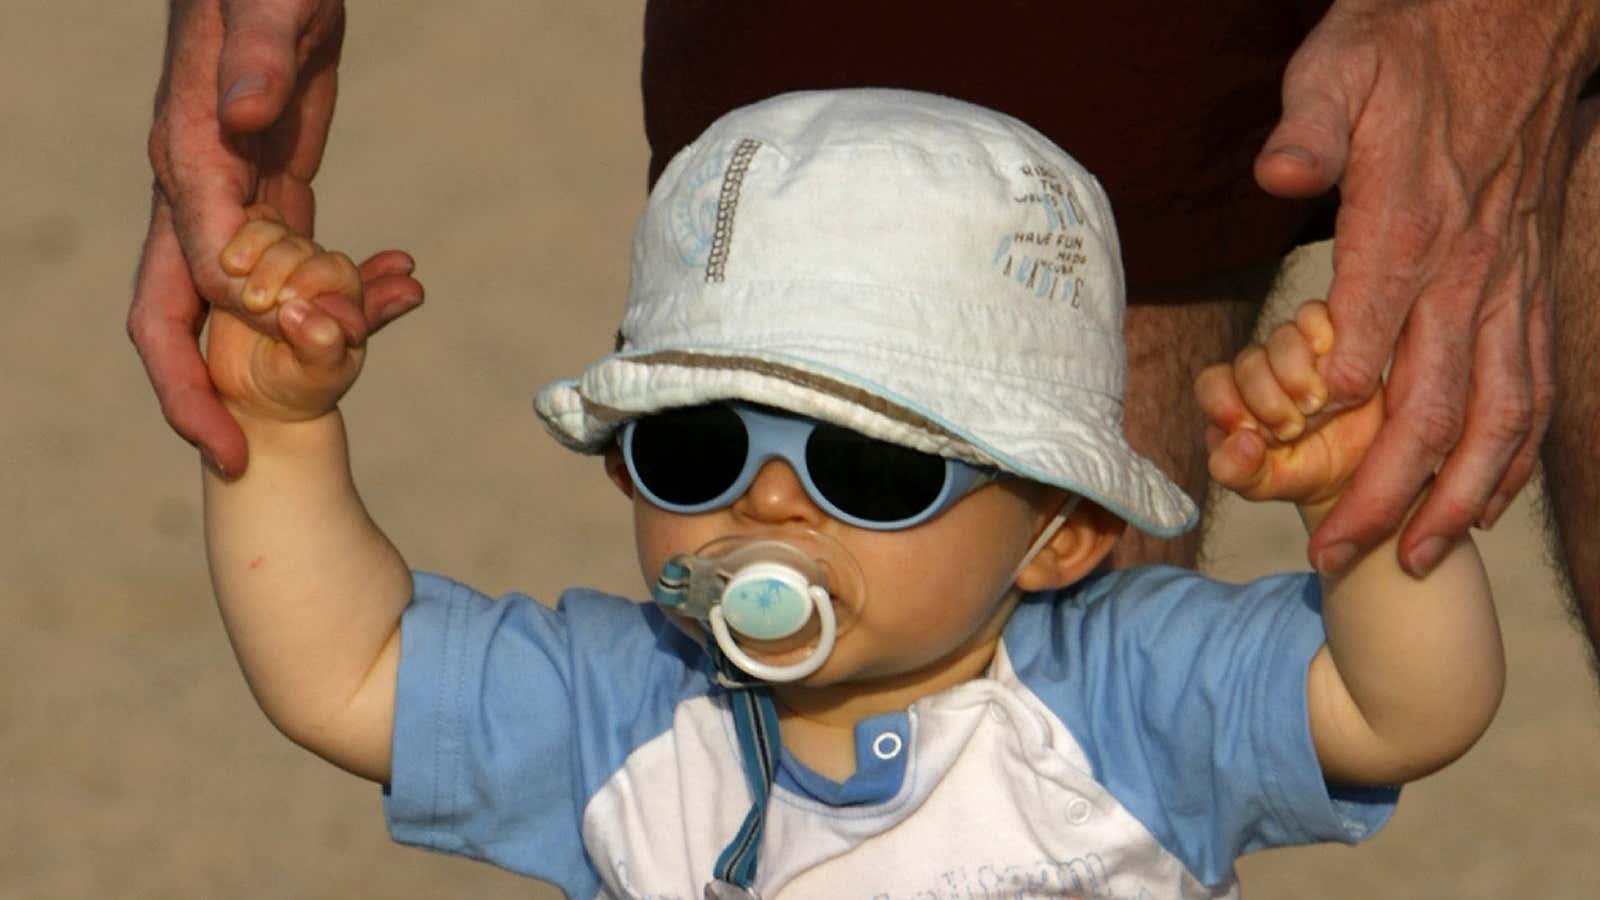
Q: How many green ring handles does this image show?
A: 0